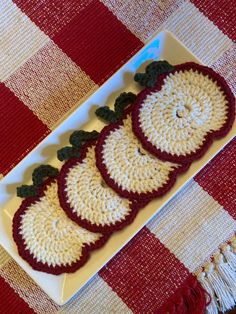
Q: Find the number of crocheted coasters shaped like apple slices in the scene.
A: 4